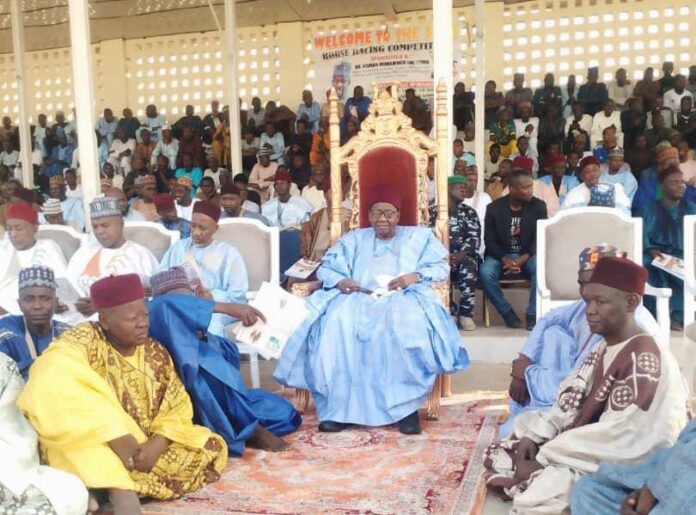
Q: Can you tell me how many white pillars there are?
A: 5